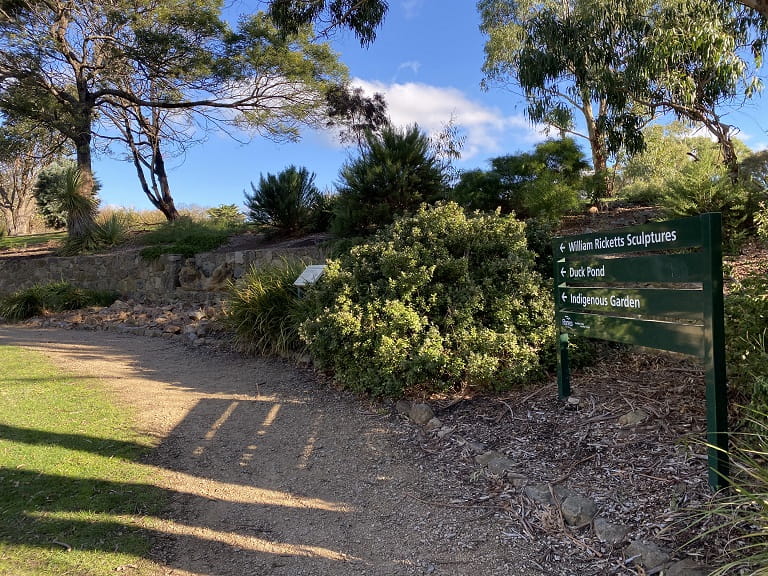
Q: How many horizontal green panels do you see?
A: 4